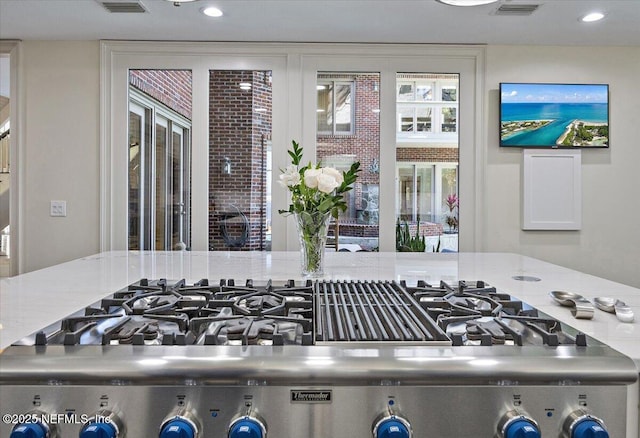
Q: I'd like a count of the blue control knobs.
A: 7